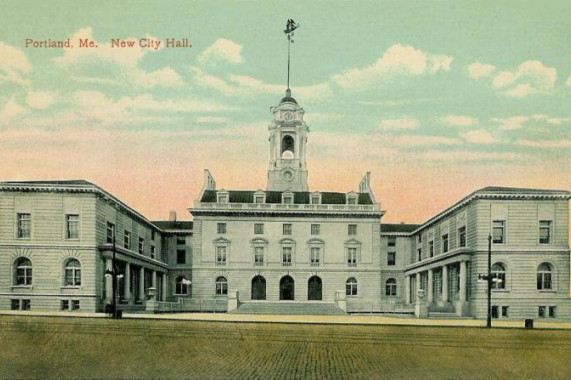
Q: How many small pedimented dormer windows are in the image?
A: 5